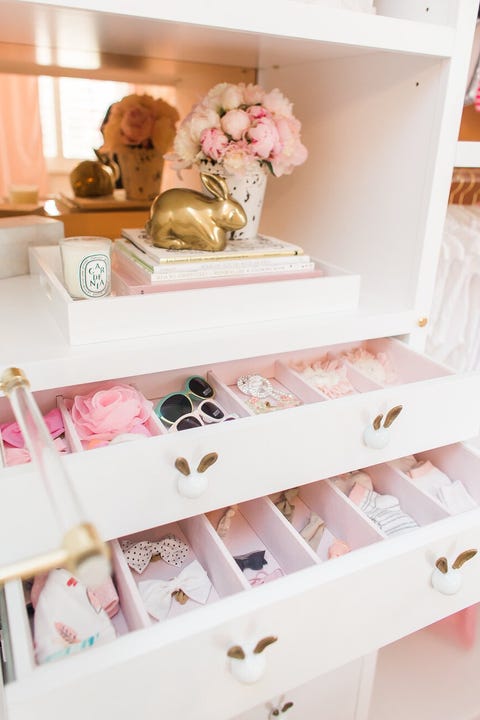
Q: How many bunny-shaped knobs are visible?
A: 5